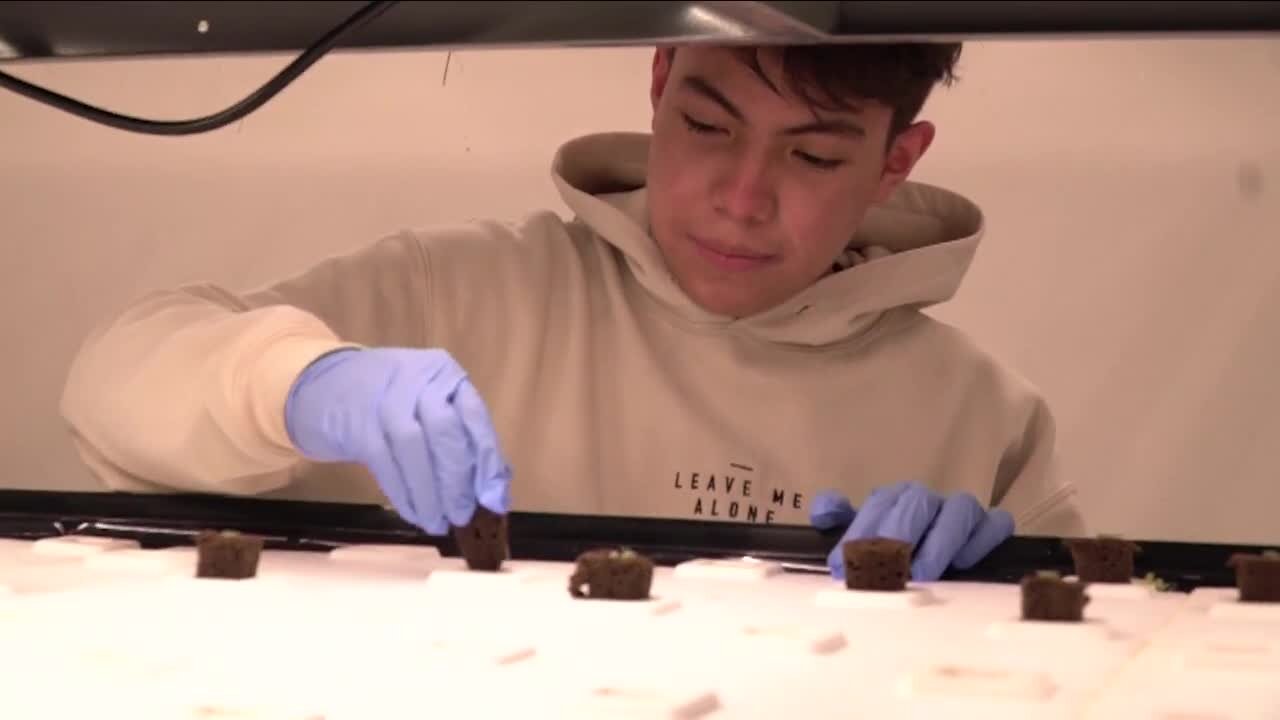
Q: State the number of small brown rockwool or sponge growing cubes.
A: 7